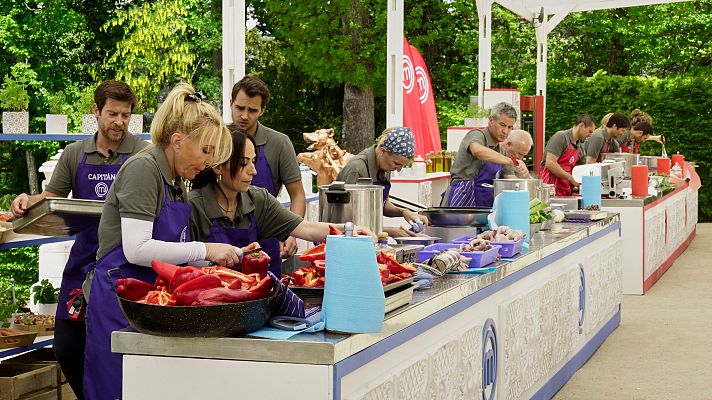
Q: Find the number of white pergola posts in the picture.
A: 4